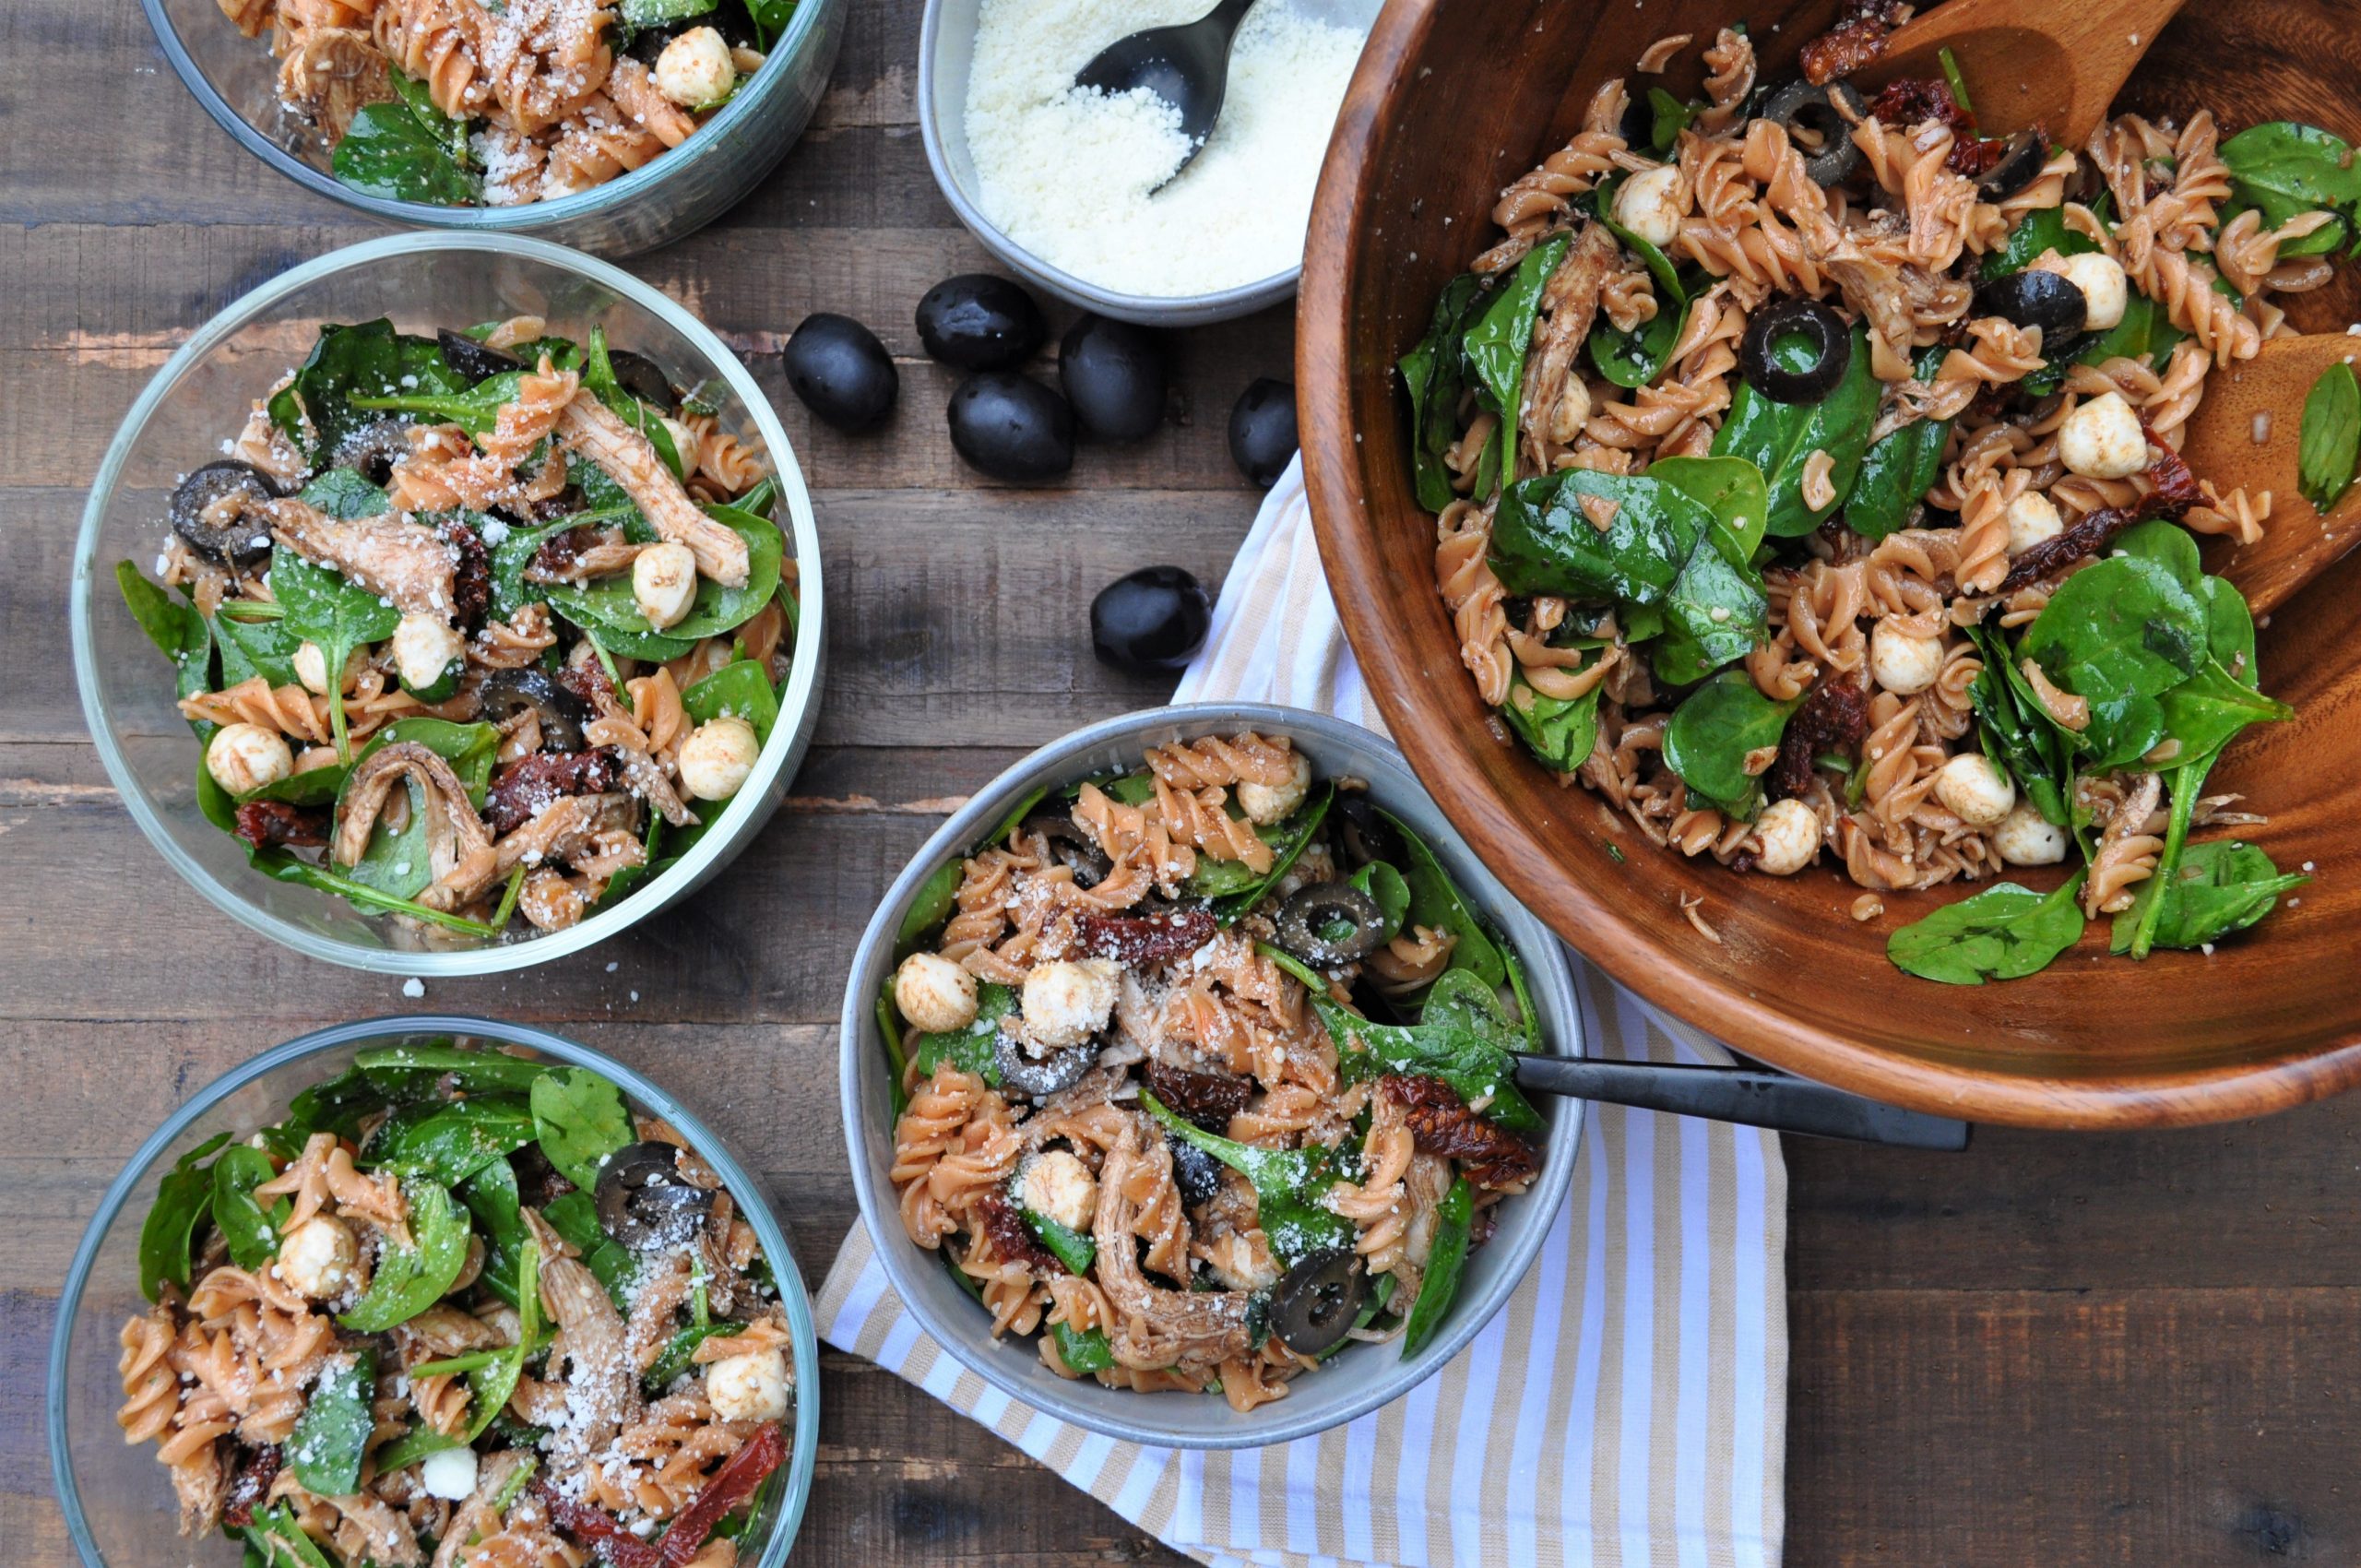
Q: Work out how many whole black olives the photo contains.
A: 6